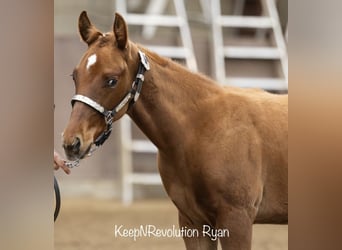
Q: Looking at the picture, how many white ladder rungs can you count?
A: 7